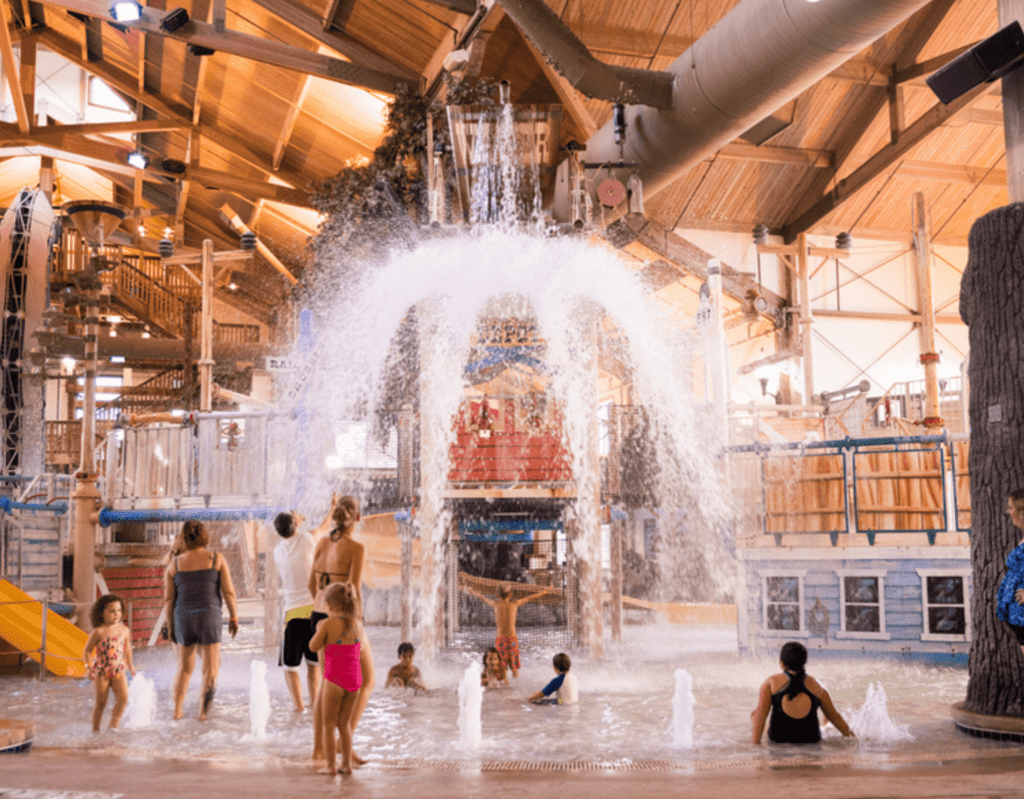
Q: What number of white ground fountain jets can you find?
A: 5